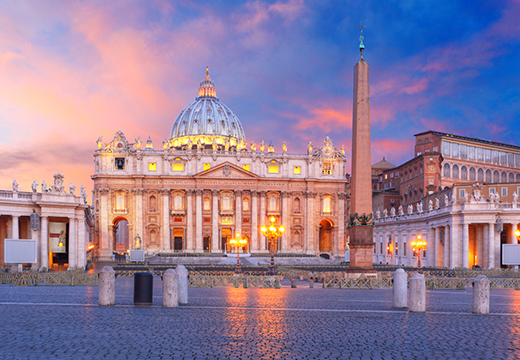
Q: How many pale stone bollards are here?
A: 6